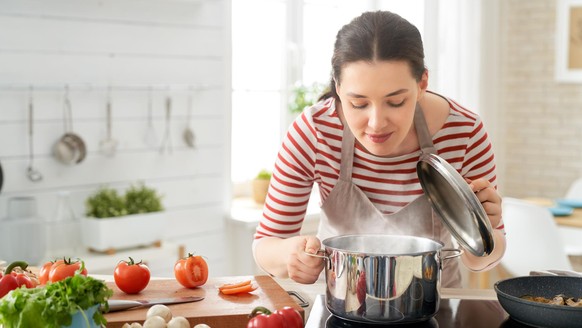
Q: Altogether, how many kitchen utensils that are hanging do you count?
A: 6